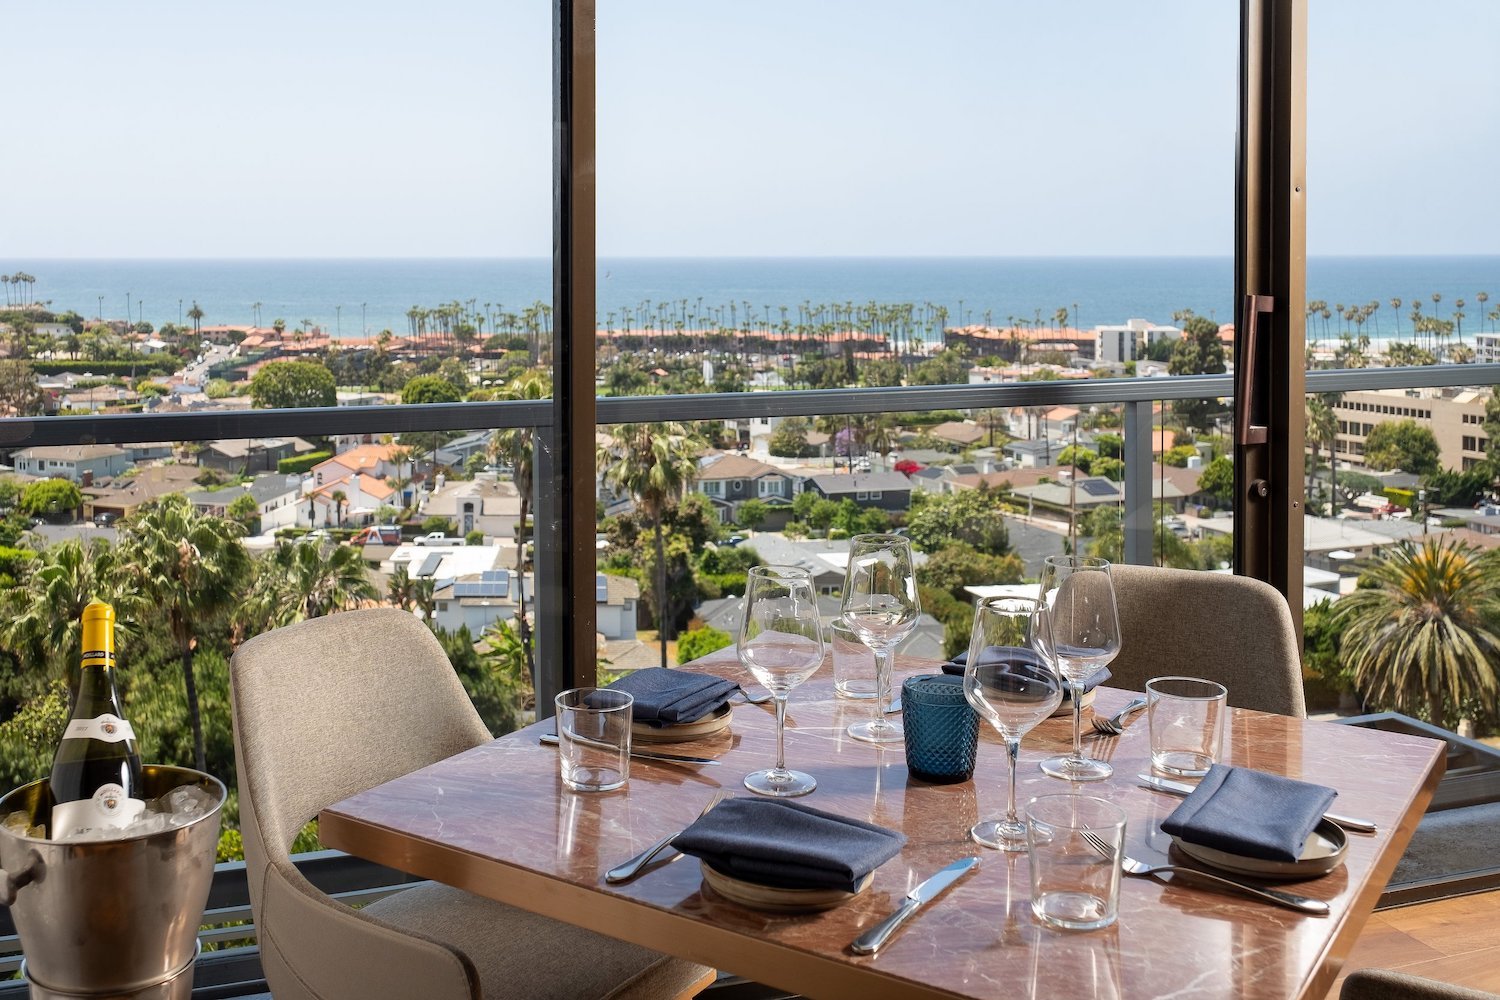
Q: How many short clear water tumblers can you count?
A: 4